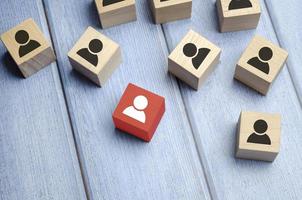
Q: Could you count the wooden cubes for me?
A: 9